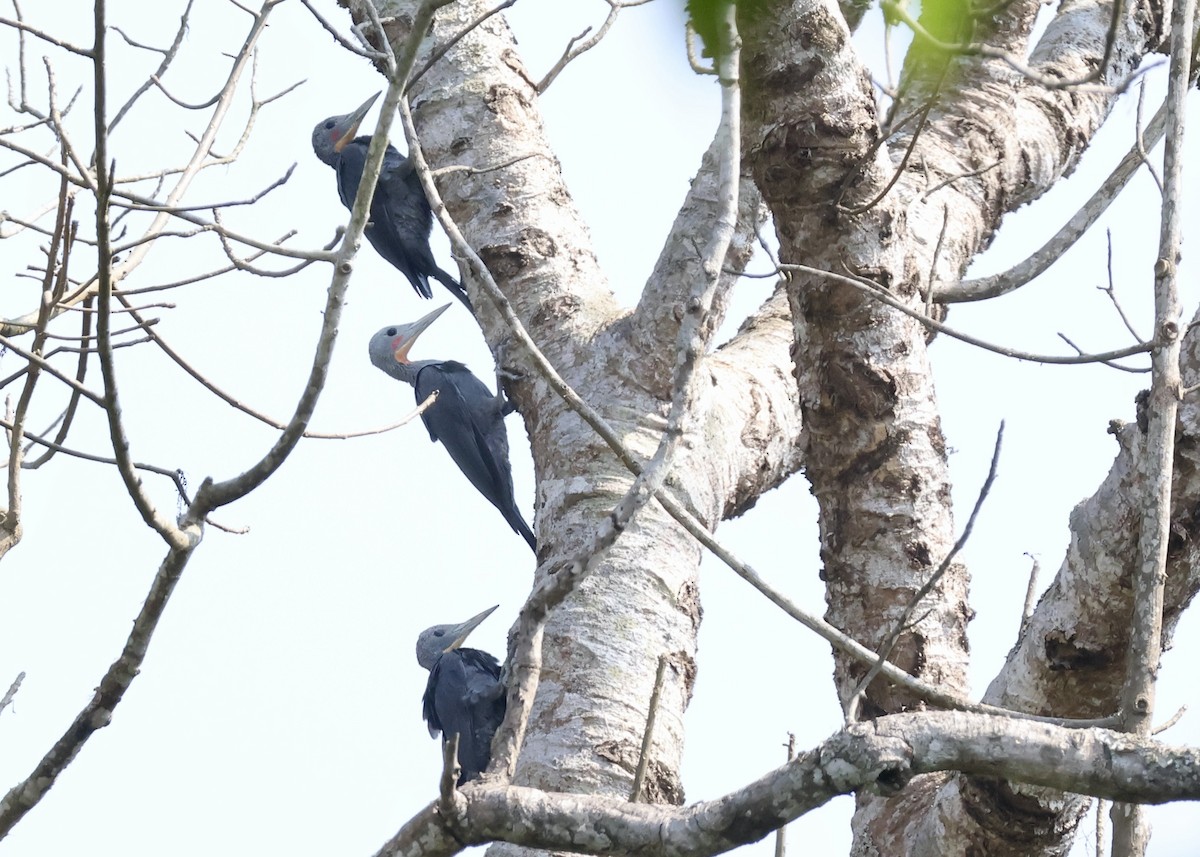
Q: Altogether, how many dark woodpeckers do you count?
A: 3